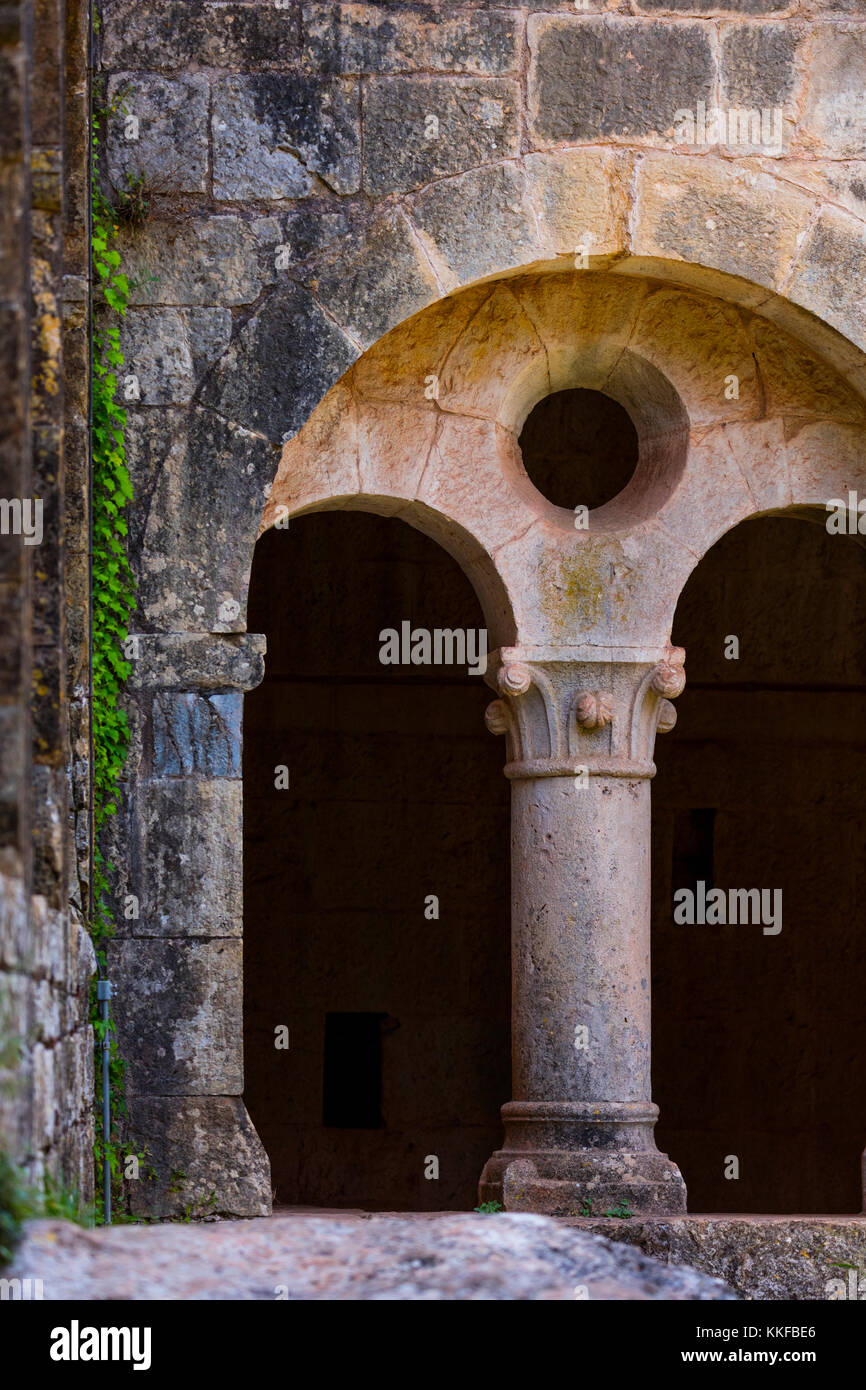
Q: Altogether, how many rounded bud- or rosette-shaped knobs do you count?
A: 5